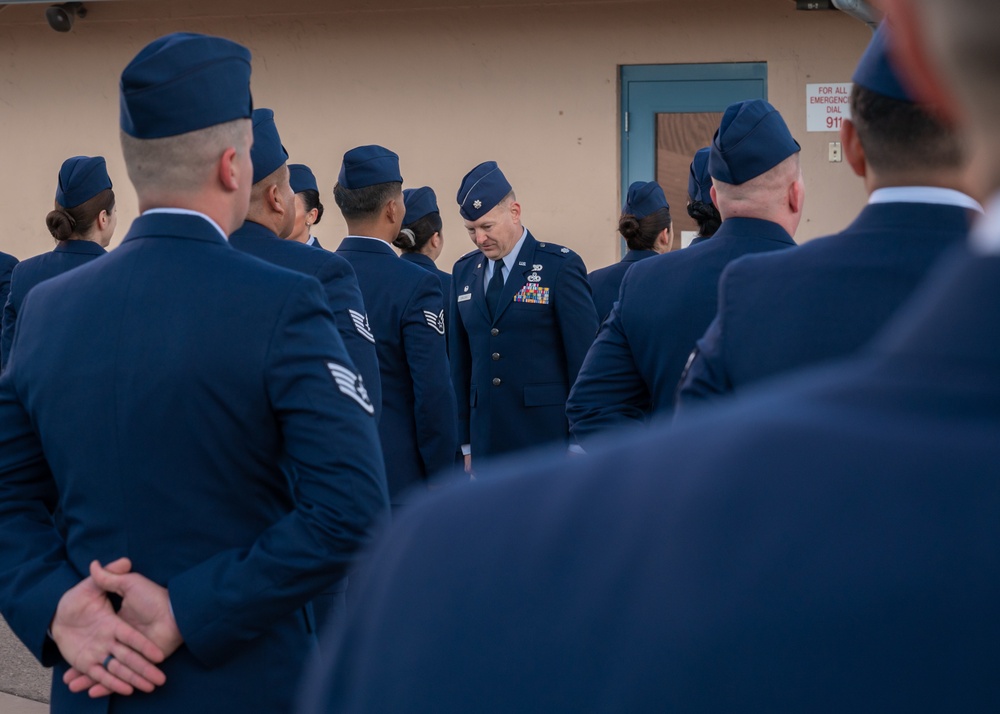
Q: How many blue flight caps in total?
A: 11